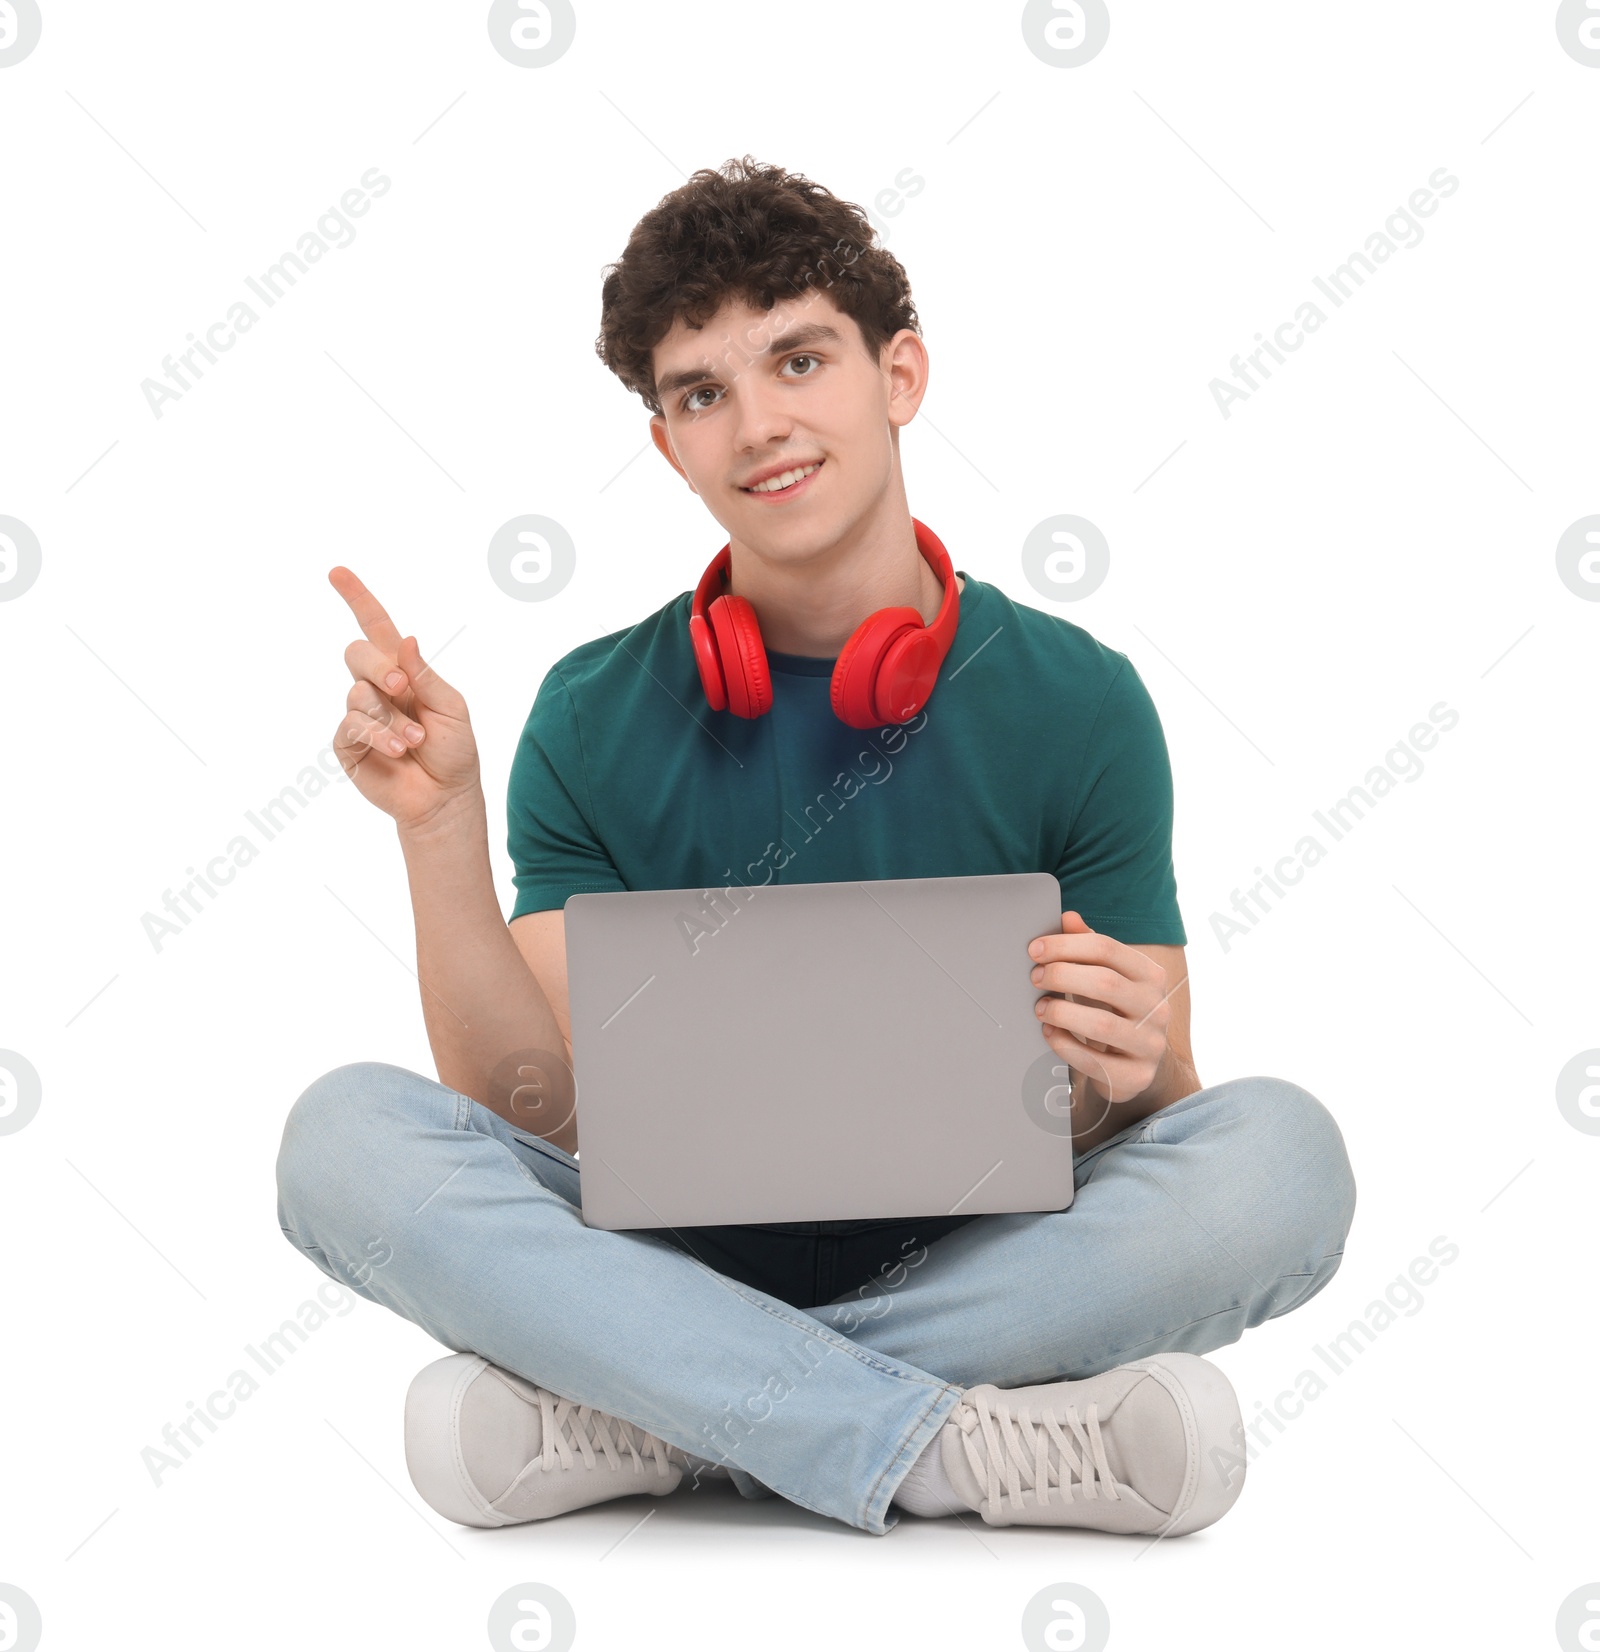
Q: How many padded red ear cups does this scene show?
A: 2